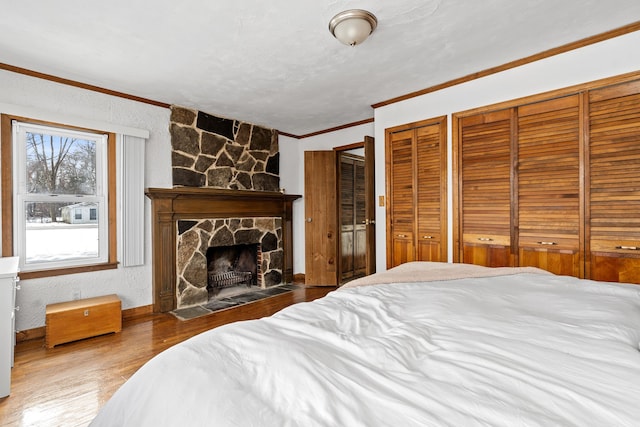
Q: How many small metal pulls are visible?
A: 5